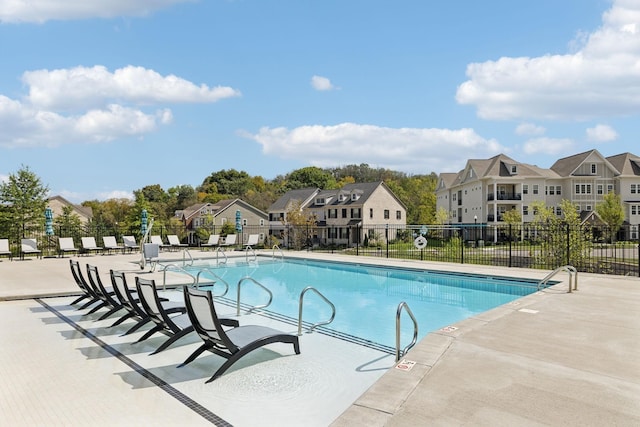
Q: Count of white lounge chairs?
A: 11